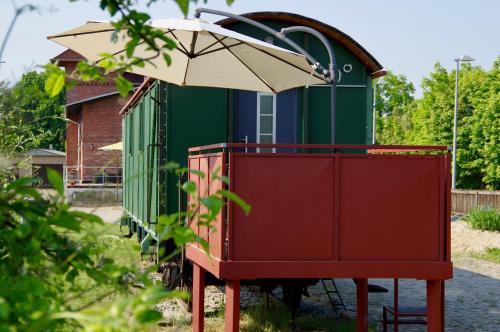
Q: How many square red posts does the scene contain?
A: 4